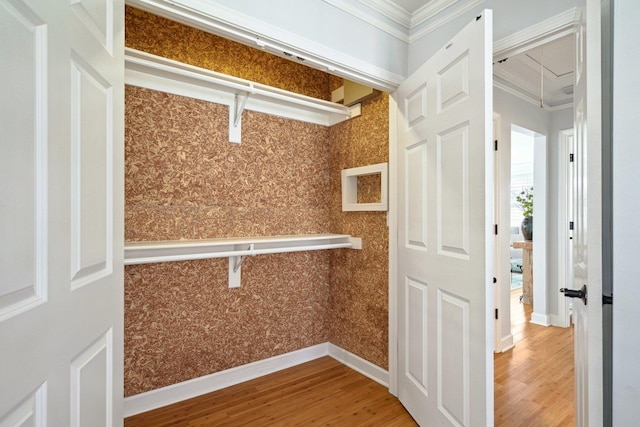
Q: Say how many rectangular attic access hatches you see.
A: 1